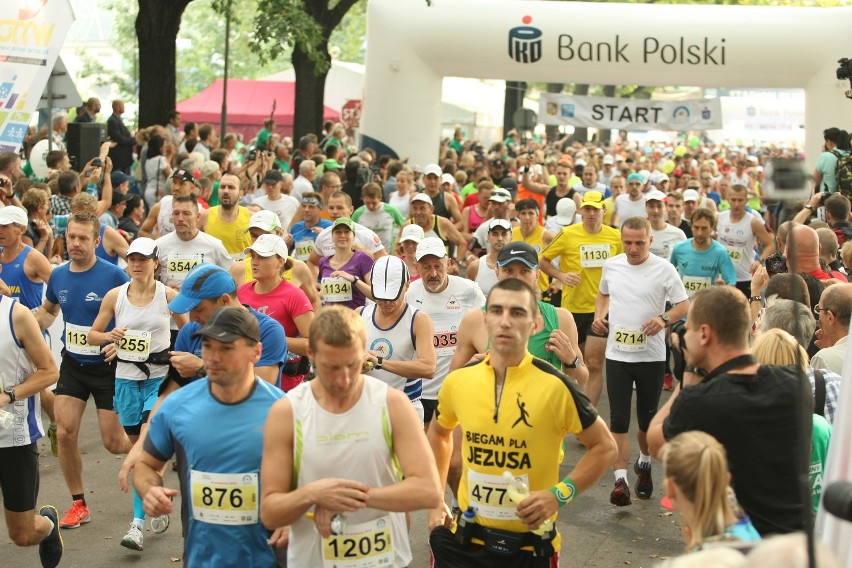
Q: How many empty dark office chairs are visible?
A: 0